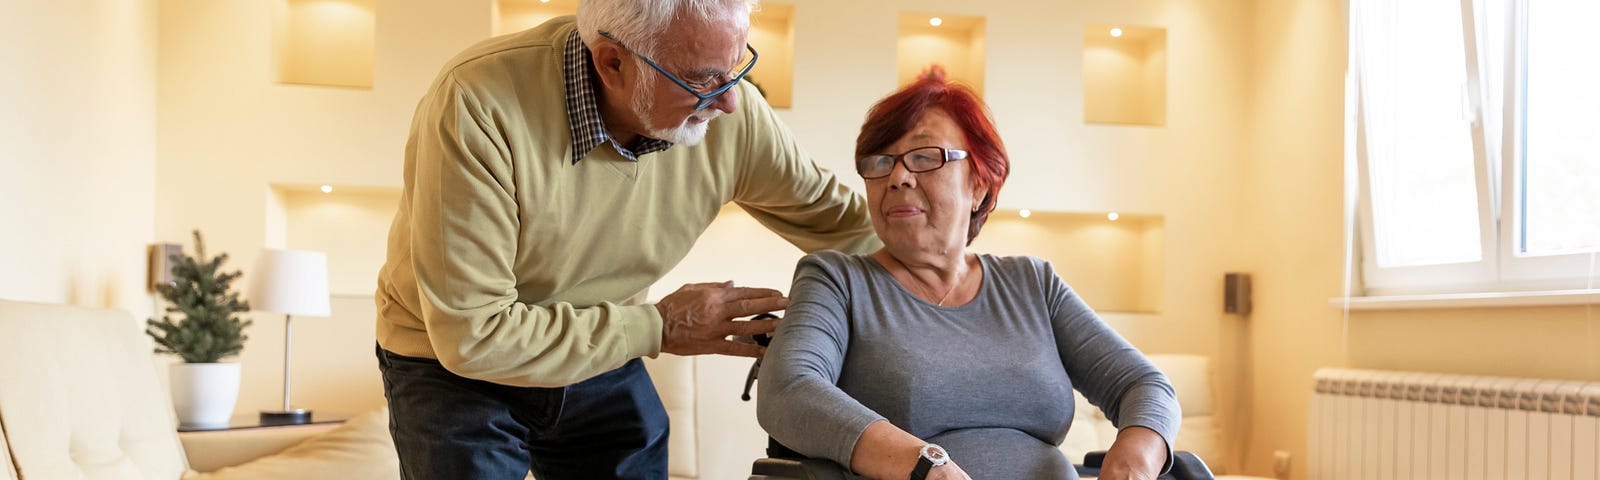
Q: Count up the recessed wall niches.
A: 7